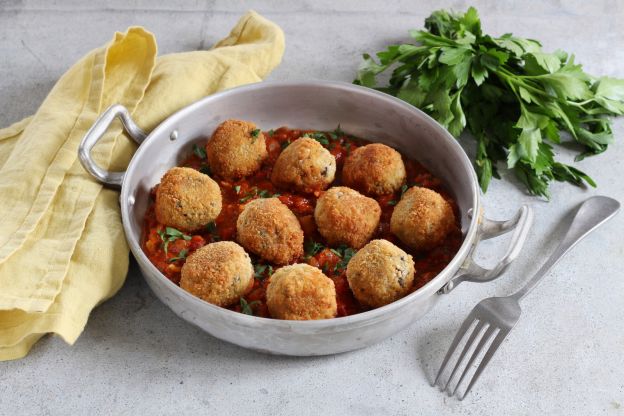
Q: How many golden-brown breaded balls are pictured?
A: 10